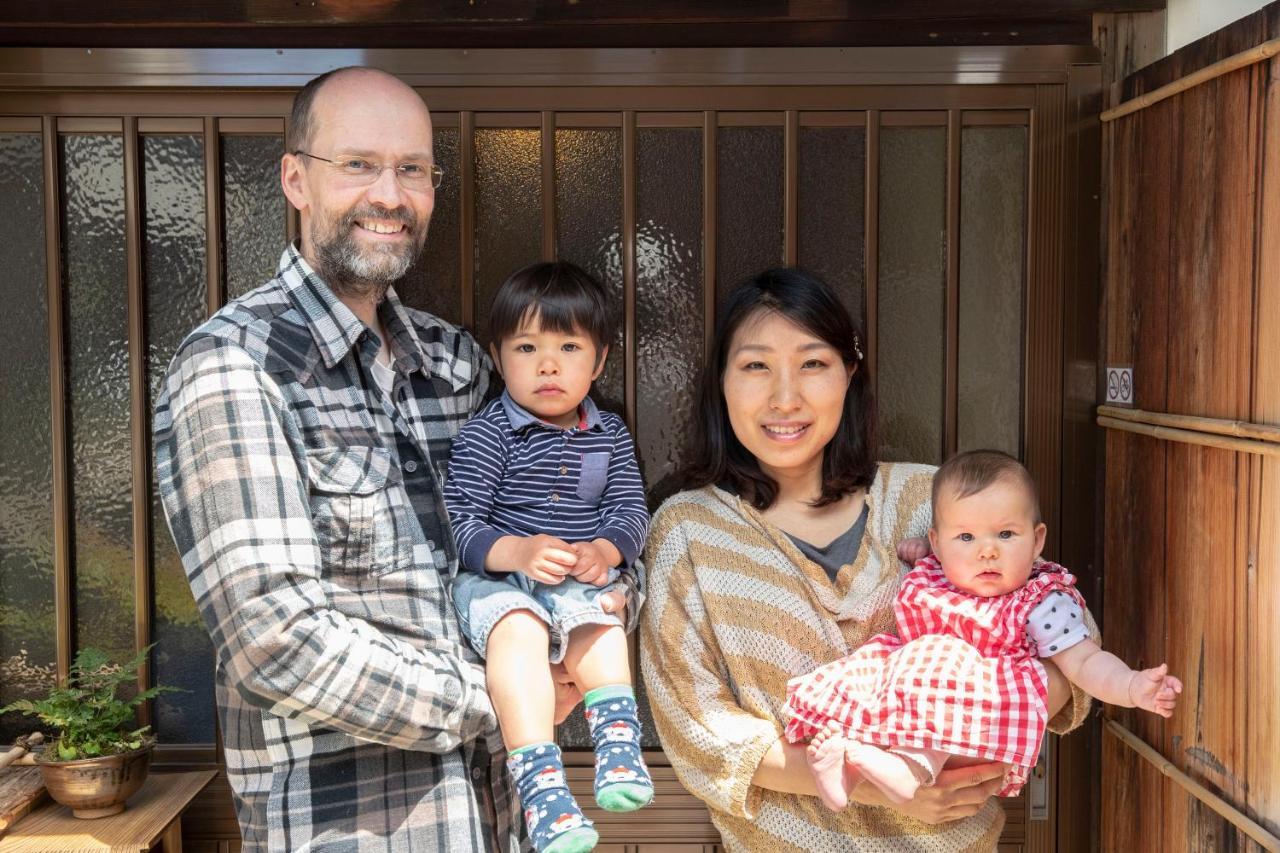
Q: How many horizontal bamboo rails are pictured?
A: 4